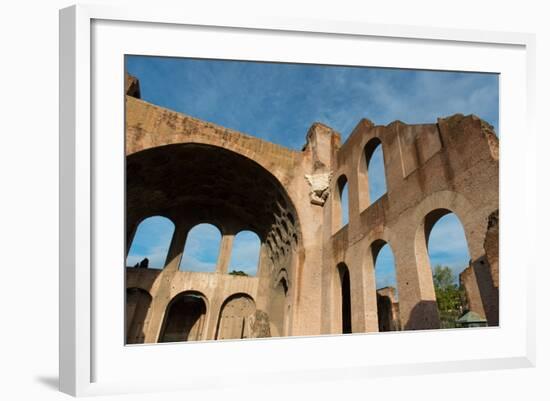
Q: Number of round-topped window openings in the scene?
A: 11